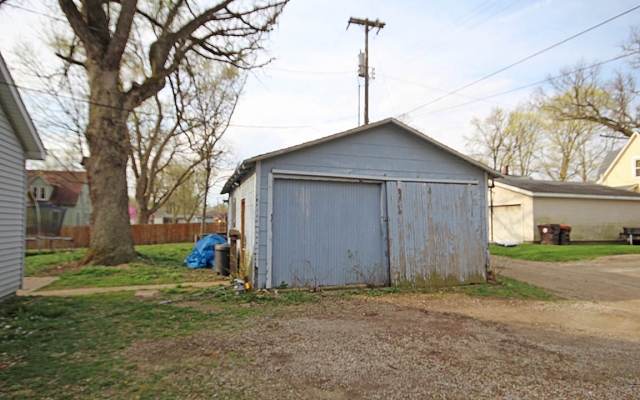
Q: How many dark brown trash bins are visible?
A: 2